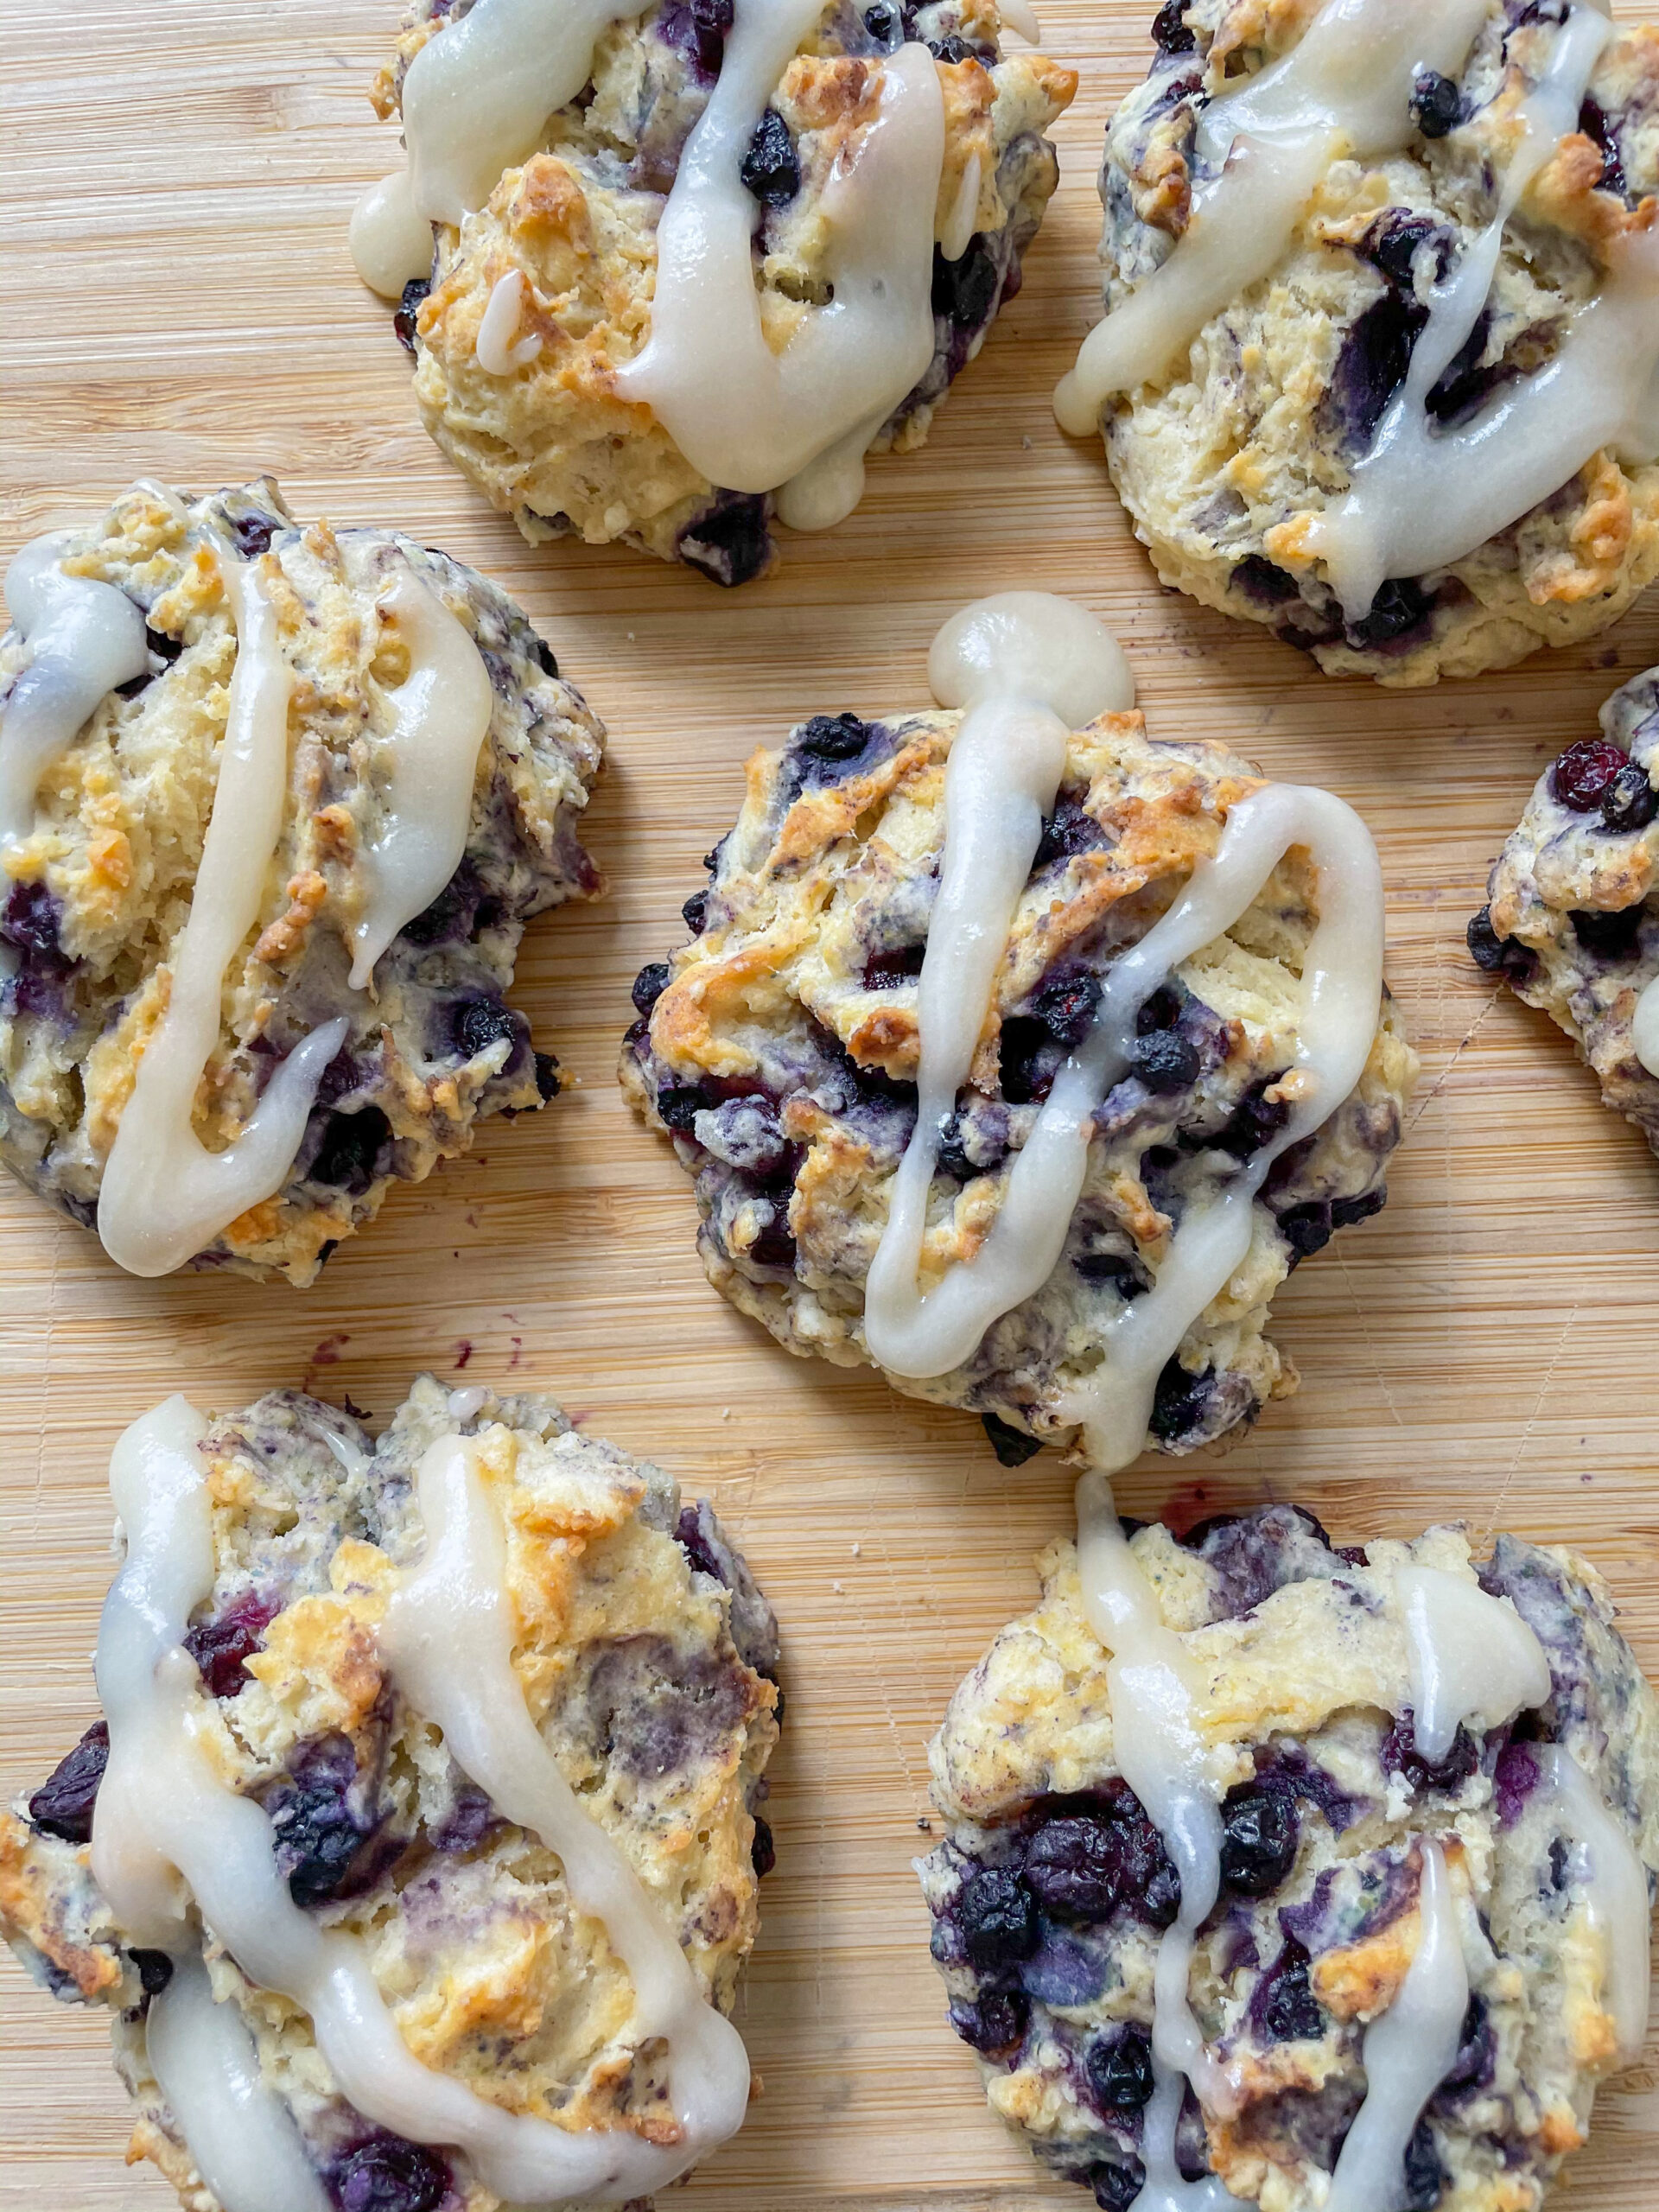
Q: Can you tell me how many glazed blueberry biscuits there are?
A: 7